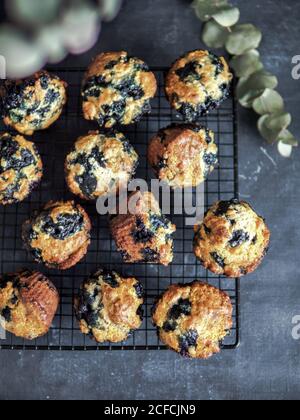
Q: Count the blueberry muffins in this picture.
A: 12